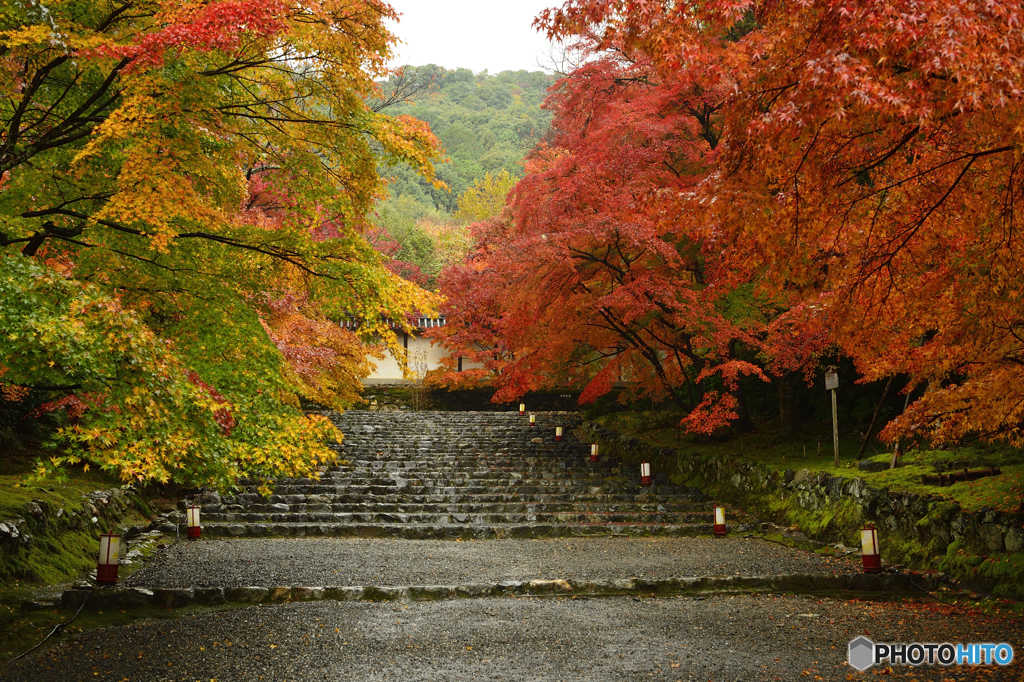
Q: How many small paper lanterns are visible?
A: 9